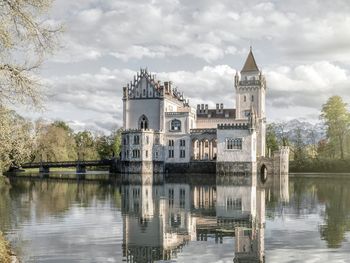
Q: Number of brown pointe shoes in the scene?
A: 0